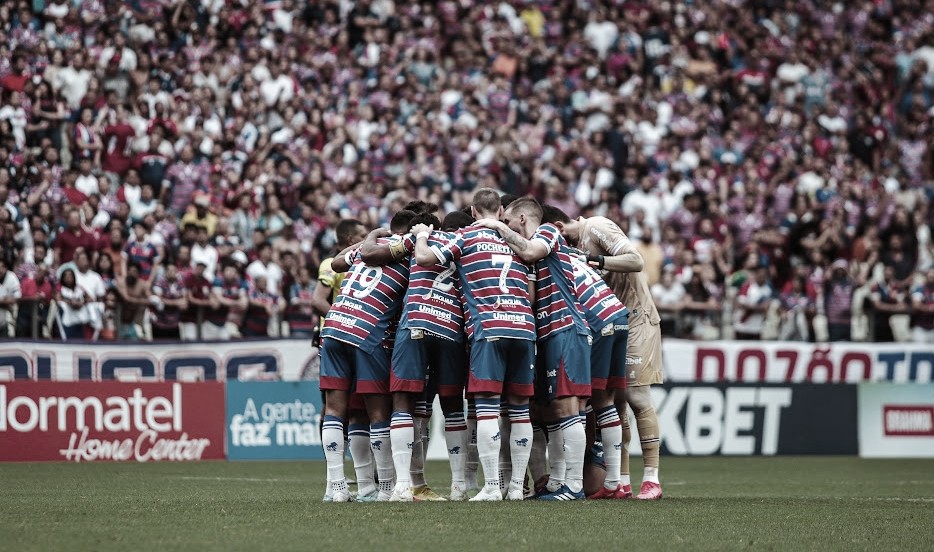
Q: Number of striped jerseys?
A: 5